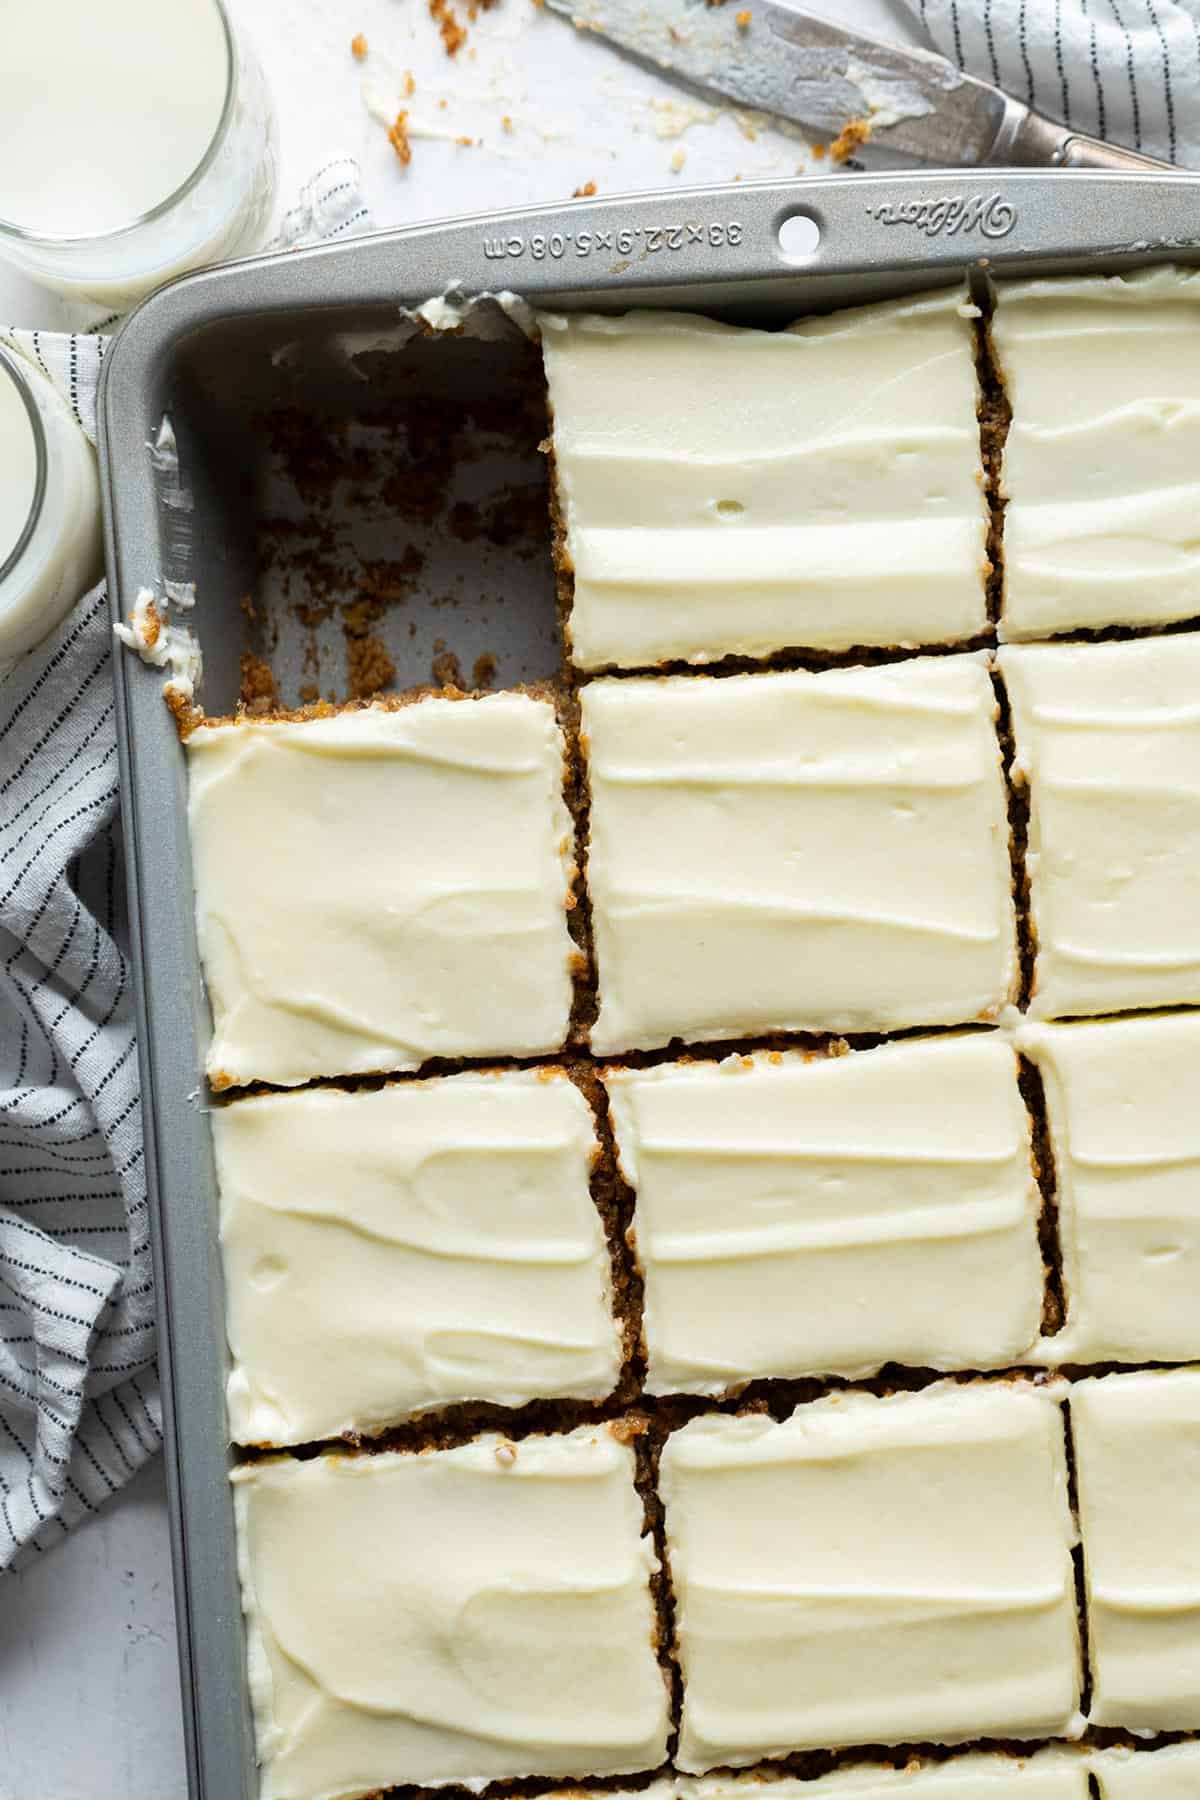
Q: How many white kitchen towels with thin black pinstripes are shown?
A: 2